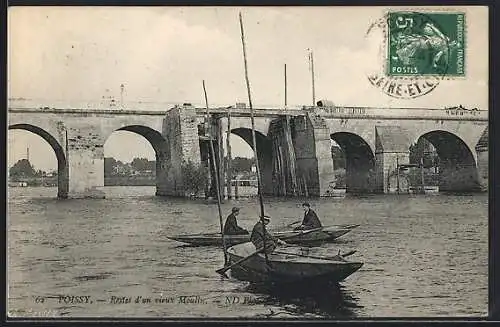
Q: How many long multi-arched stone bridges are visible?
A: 1